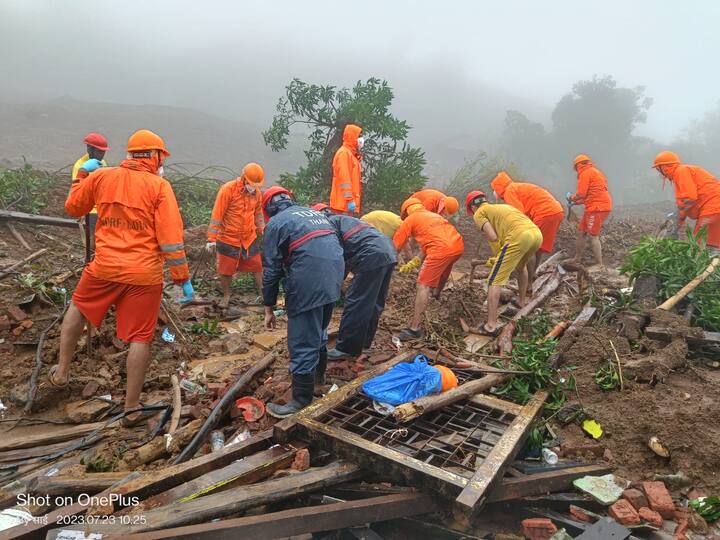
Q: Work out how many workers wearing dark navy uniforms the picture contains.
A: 2